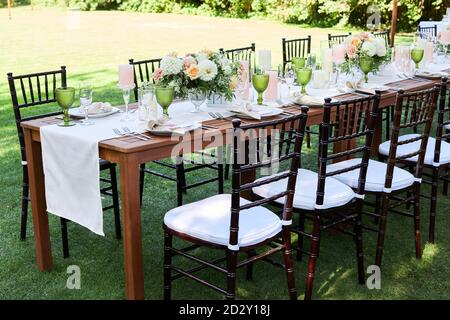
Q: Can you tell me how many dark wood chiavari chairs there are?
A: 11